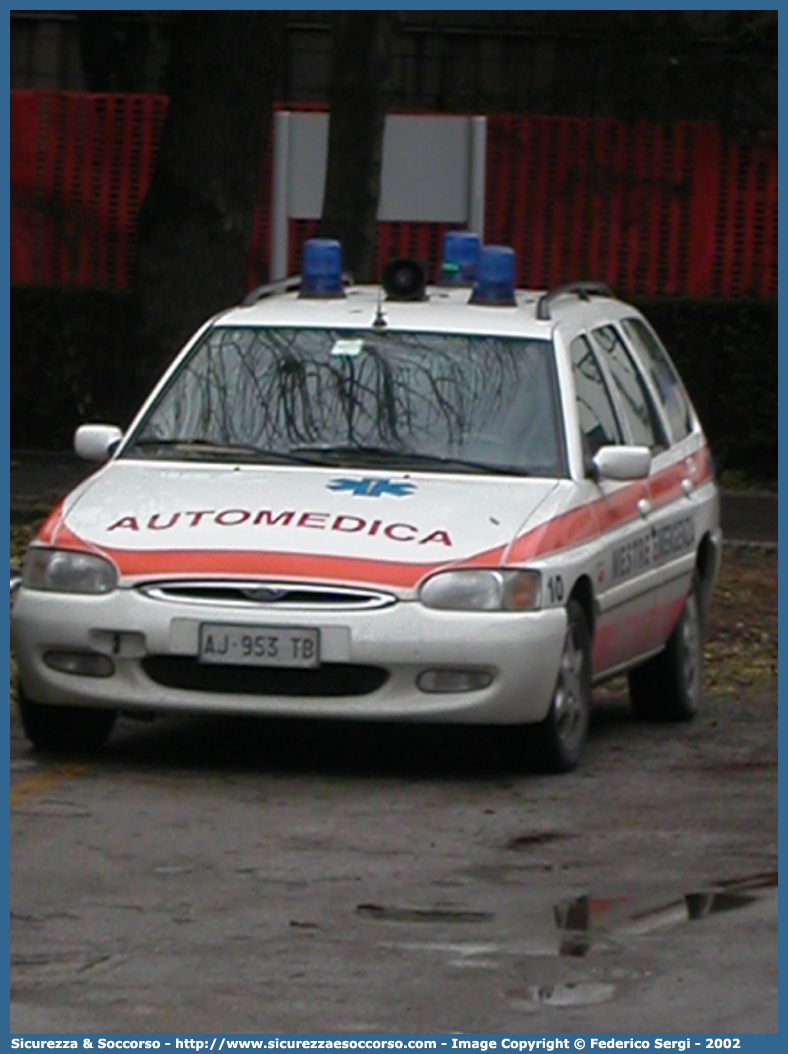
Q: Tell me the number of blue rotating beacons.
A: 3